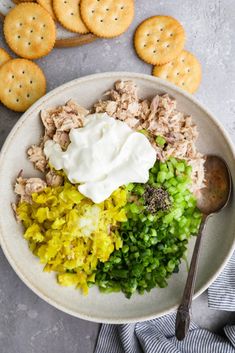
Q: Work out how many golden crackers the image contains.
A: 8